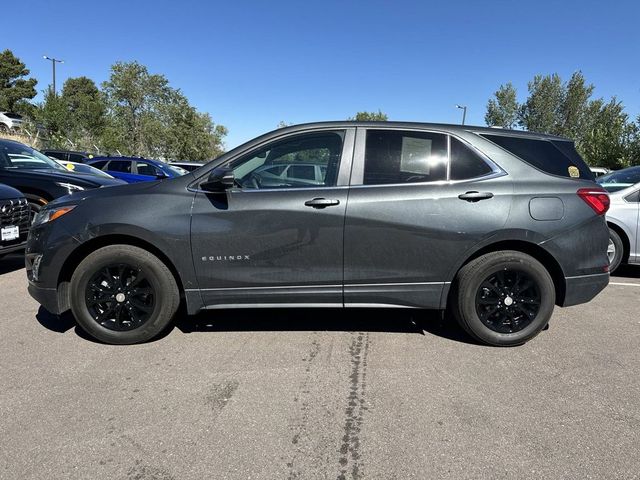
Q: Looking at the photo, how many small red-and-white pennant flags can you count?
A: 0